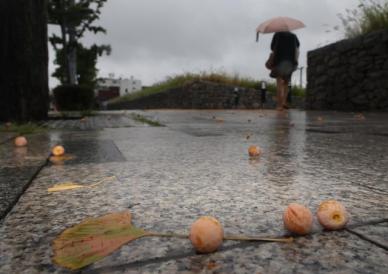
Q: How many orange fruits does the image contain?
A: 6